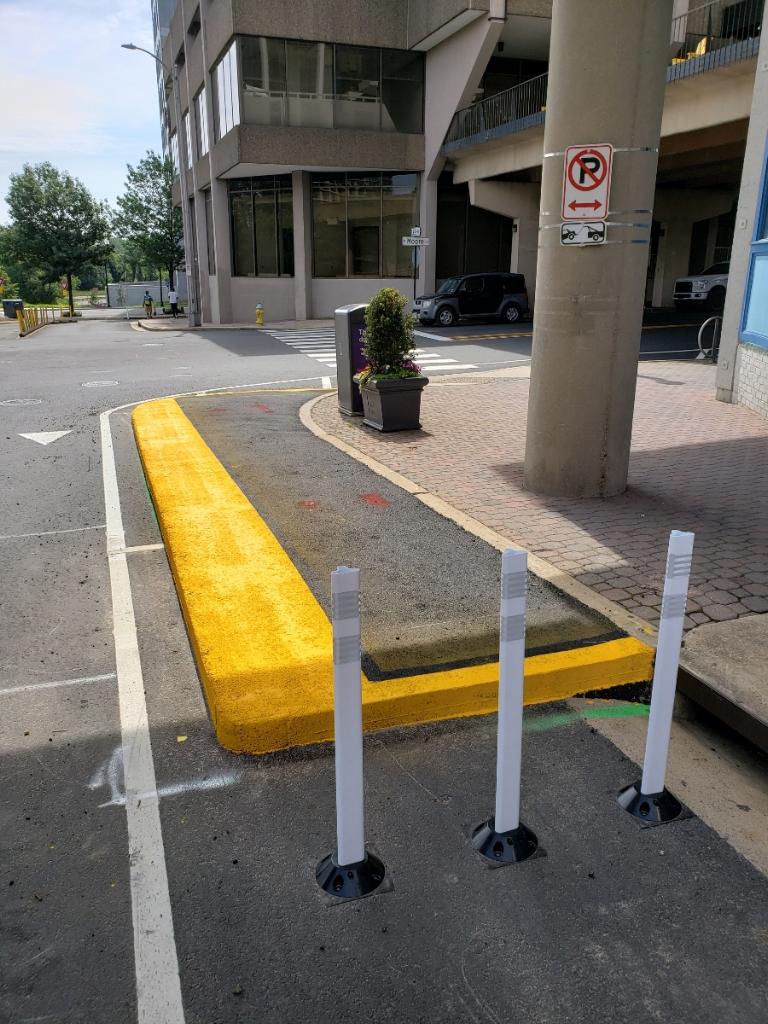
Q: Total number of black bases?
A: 3